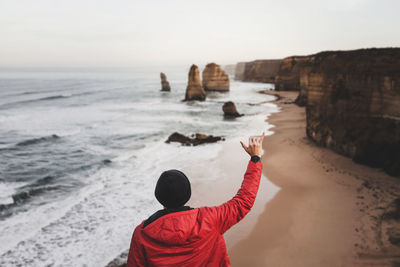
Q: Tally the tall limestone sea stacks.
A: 3